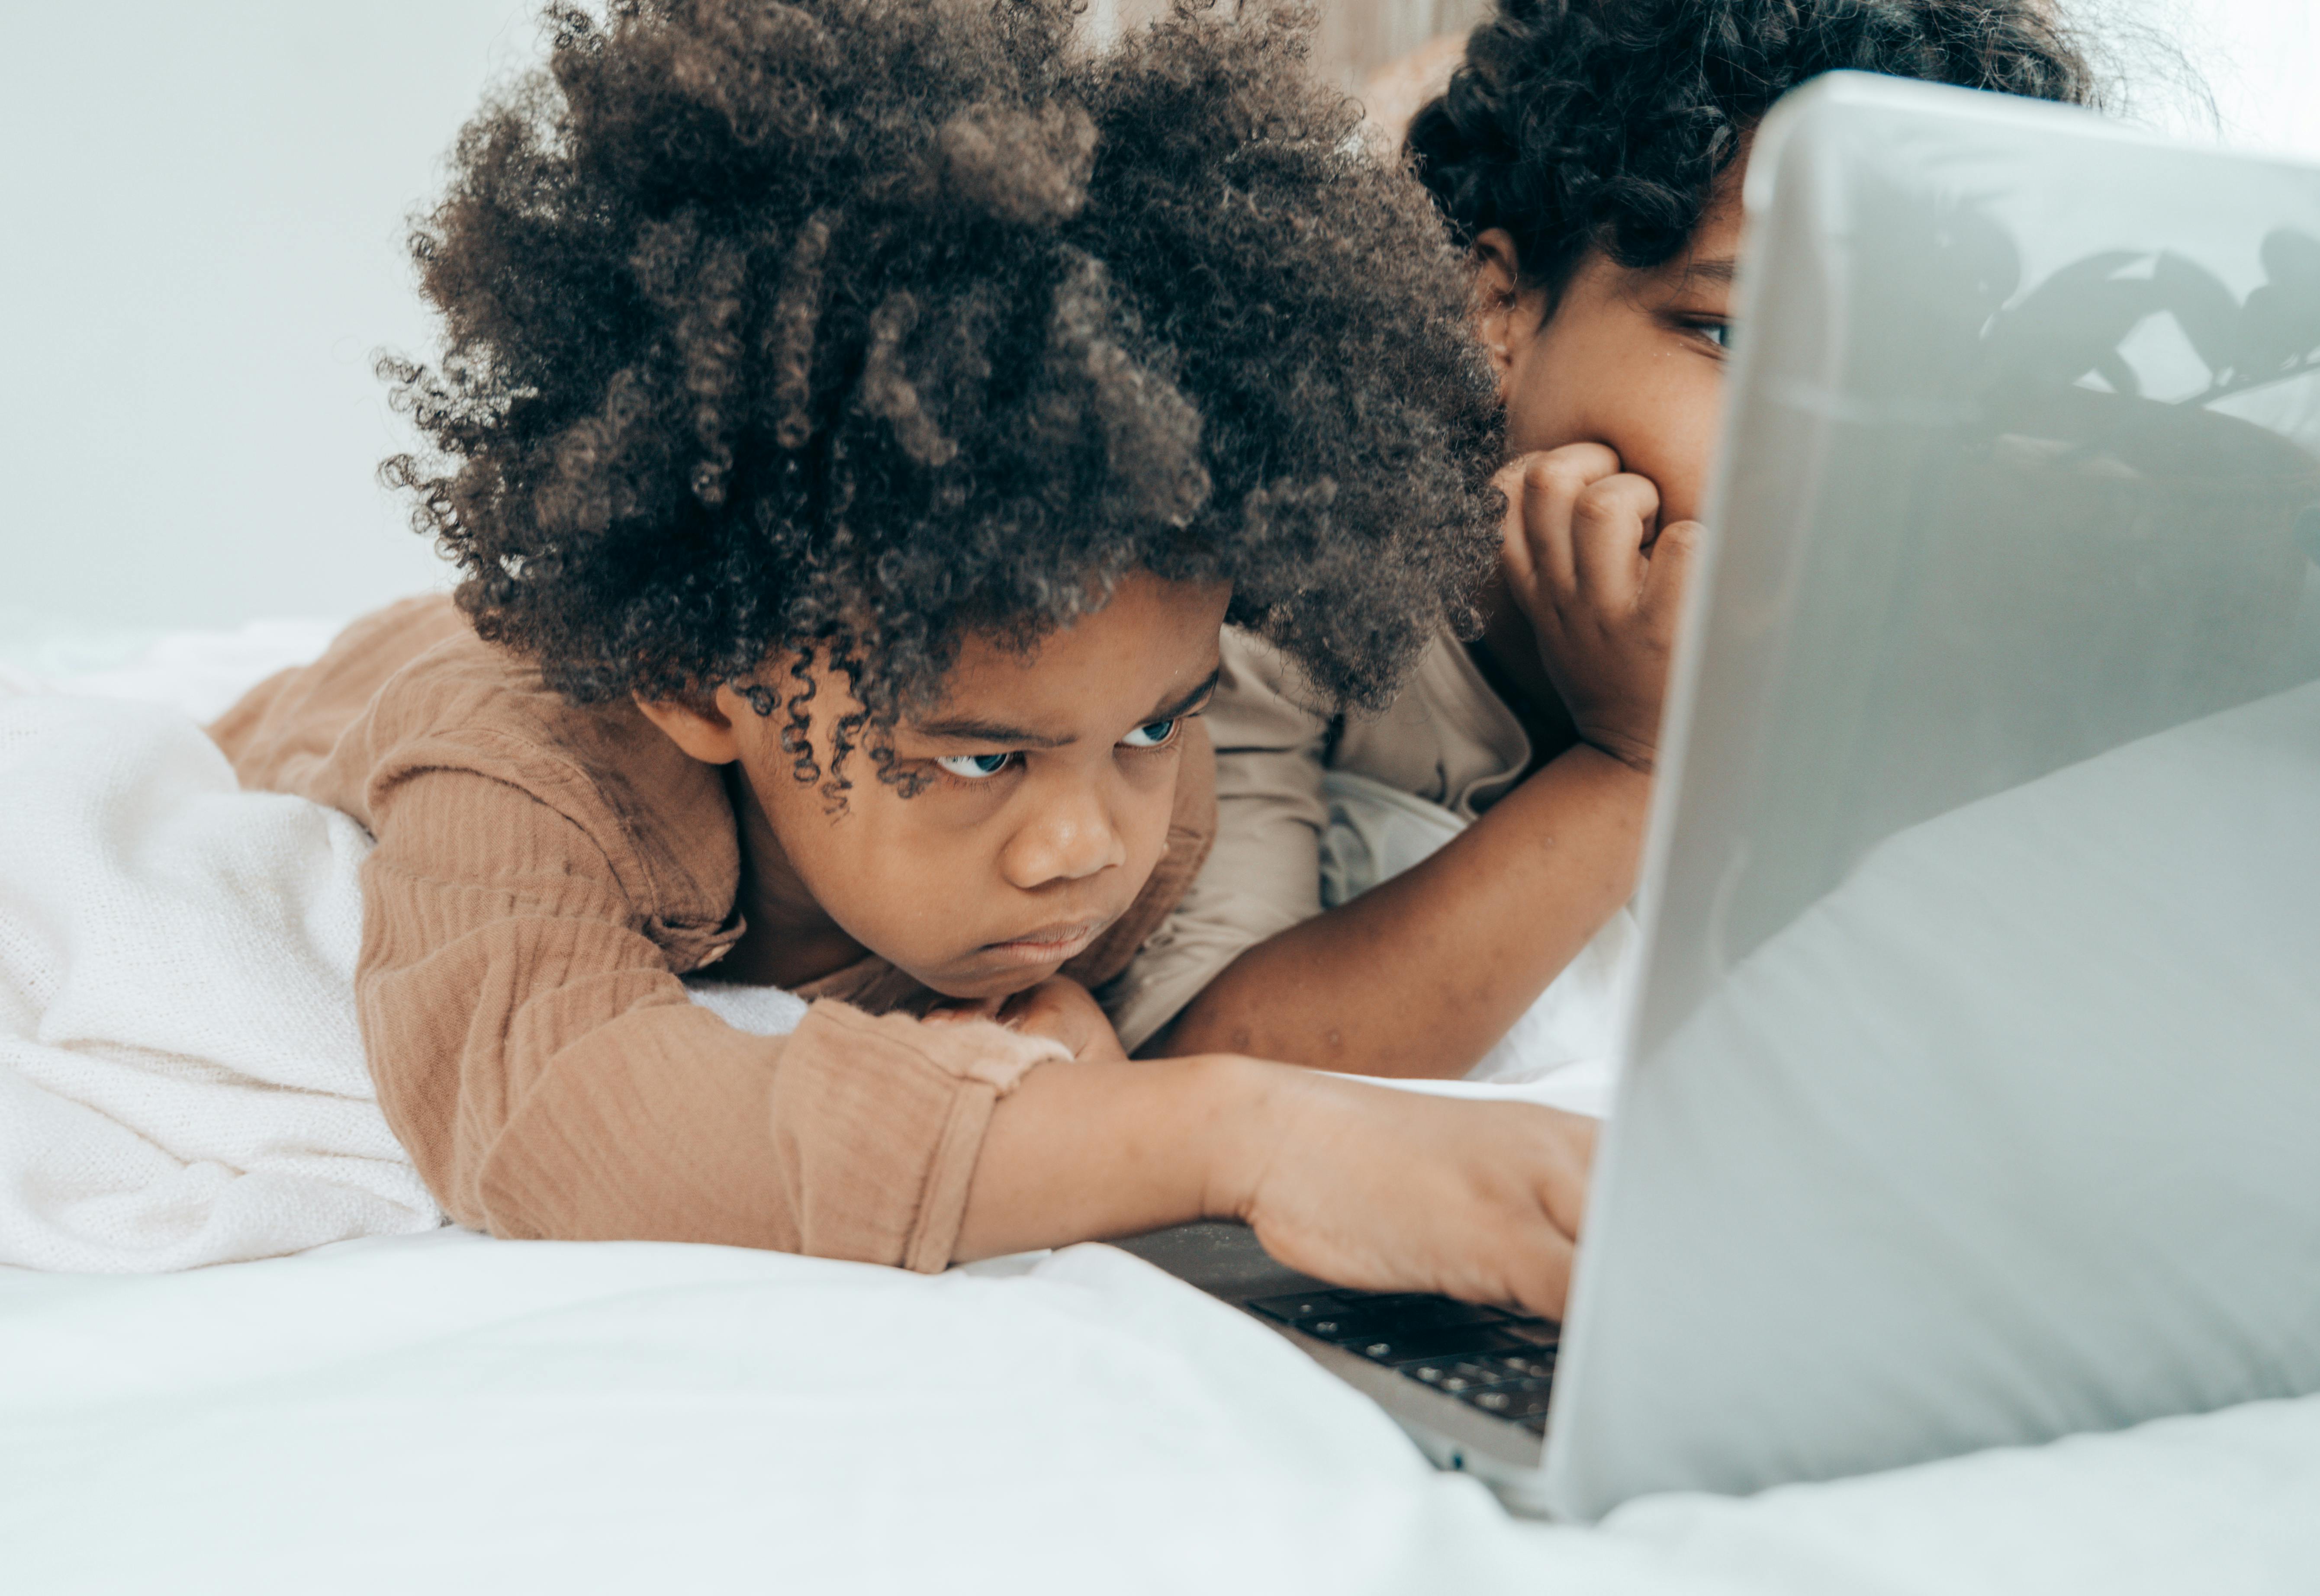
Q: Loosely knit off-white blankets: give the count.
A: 1